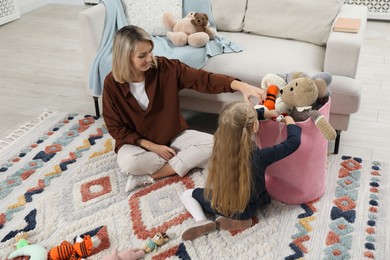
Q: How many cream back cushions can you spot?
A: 2